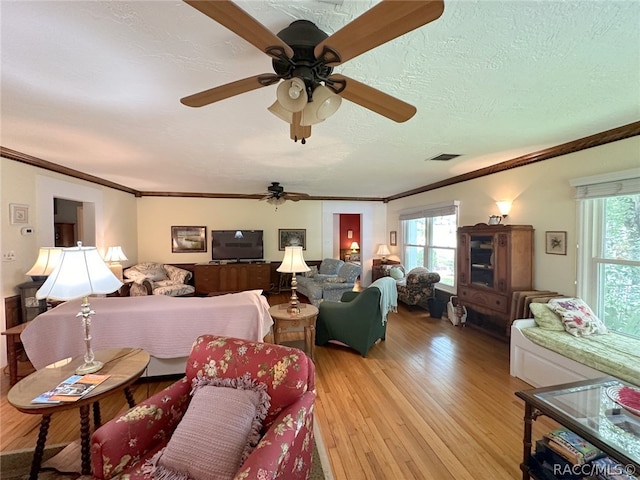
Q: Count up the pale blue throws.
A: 1